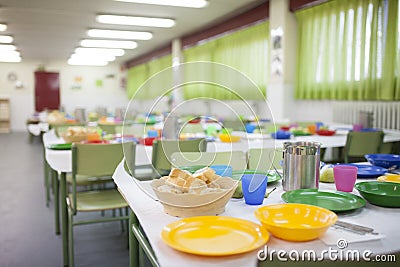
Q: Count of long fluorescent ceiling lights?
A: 12